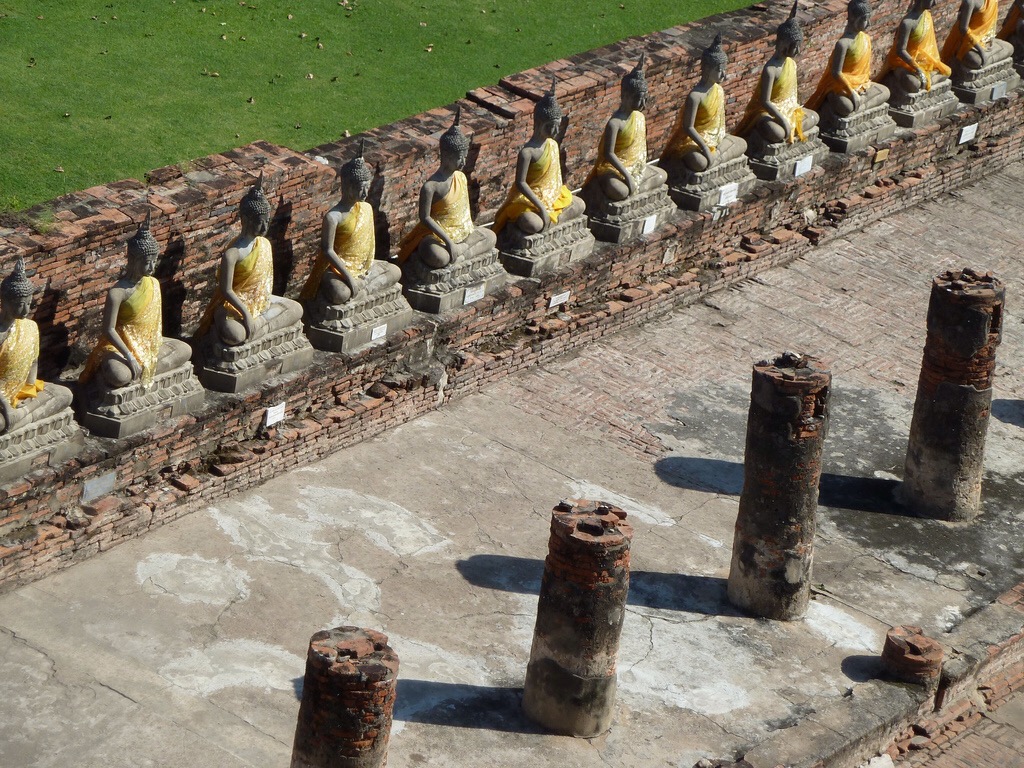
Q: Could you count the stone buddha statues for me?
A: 13